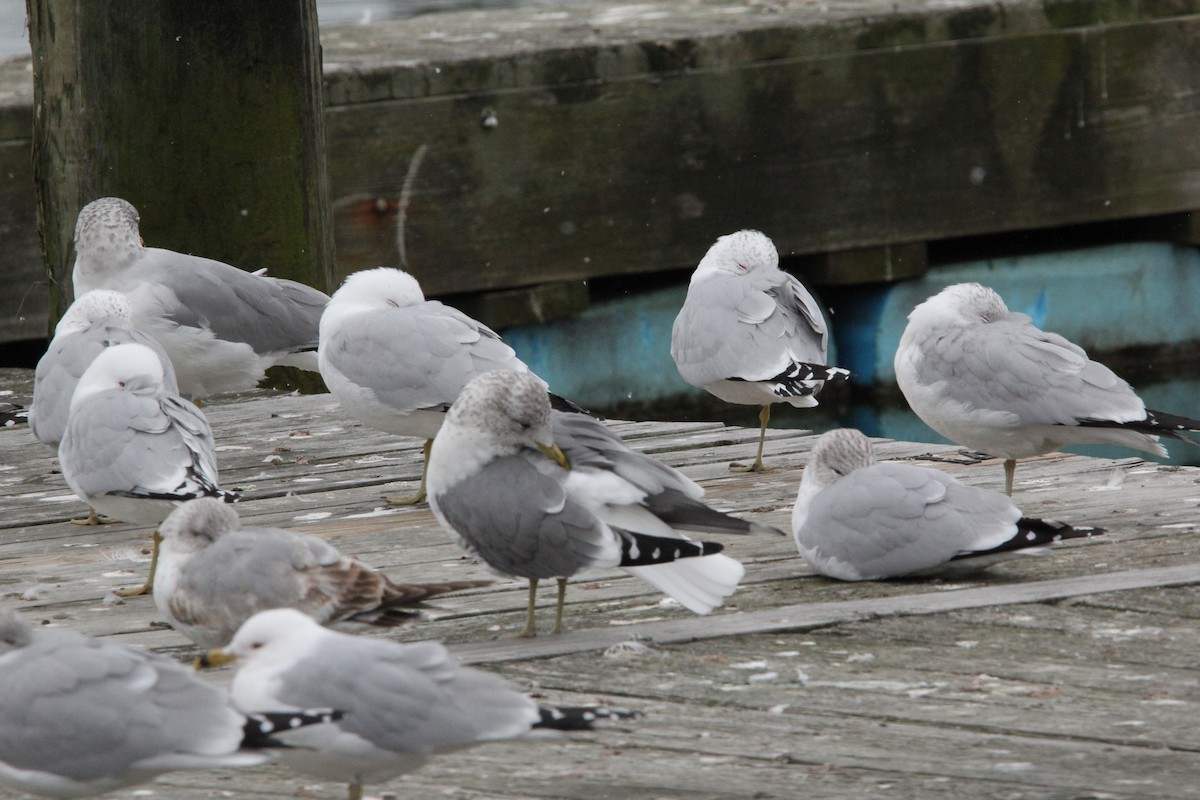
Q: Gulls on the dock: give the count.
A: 11